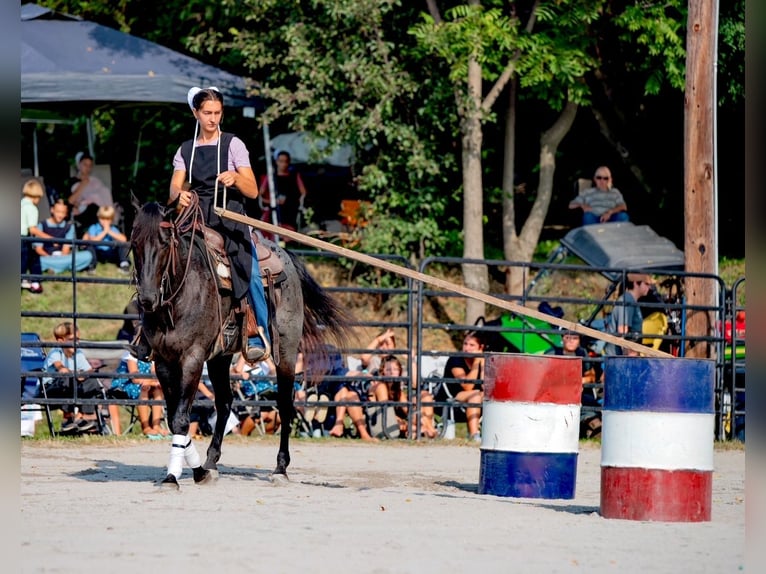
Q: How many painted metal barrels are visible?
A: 2